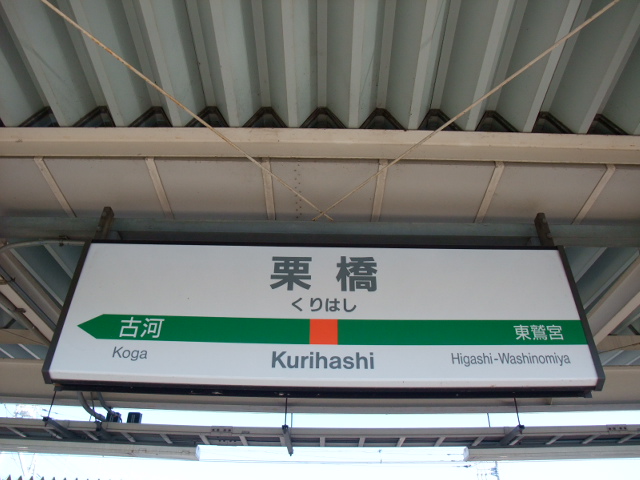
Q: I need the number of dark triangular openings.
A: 11